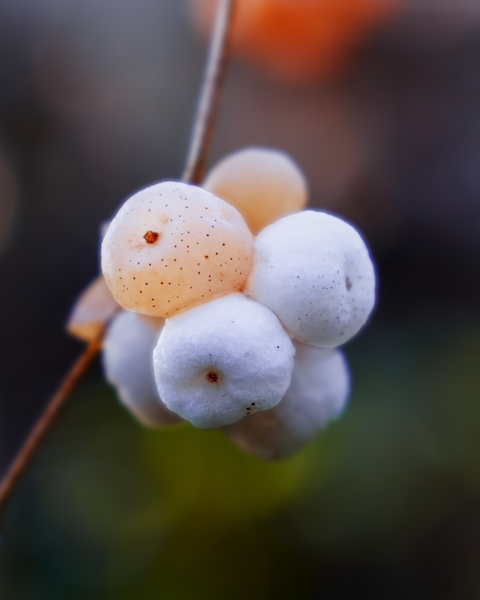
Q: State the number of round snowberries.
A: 6